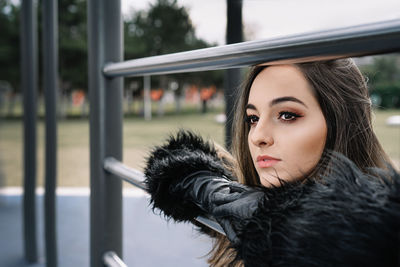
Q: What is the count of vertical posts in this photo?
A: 4